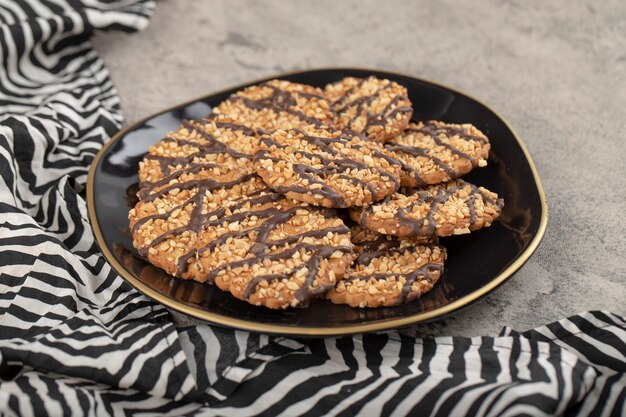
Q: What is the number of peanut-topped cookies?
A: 9